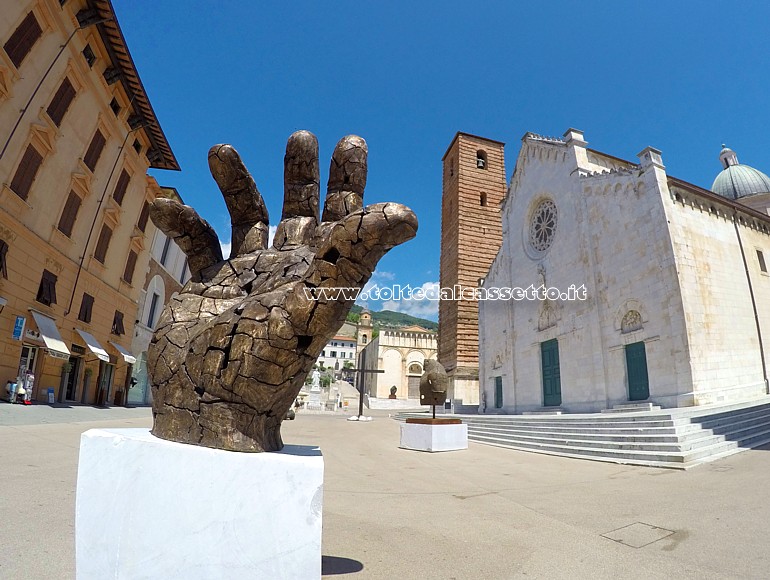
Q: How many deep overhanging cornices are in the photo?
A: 1